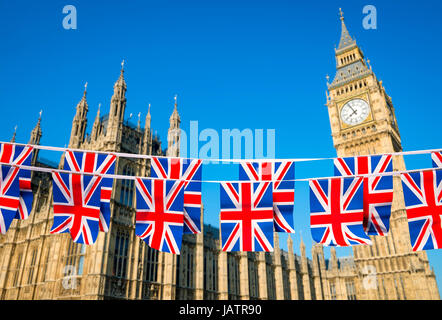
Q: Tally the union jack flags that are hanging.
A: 12